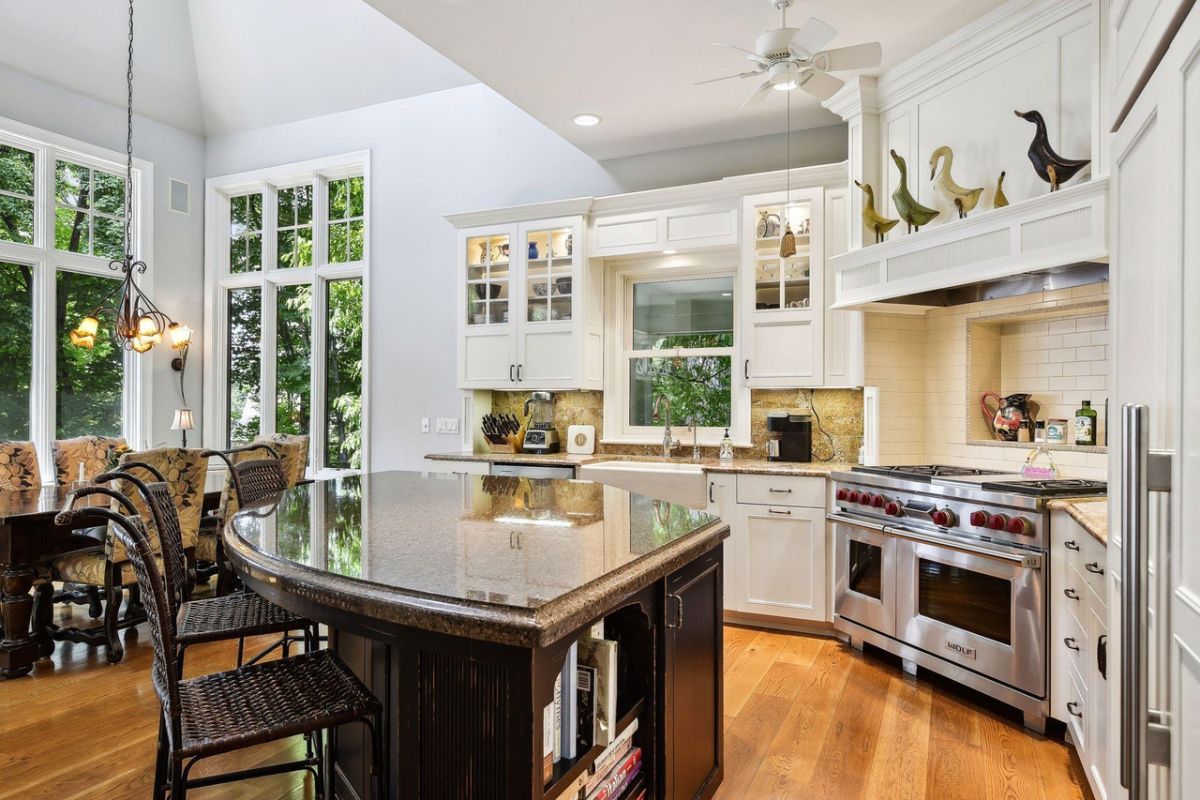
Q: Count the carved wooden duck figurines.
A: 5